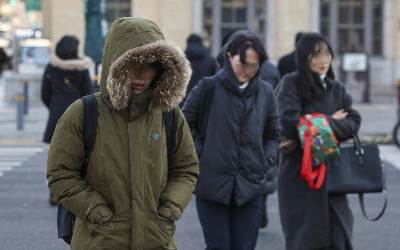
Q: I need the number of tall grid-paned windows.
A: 2